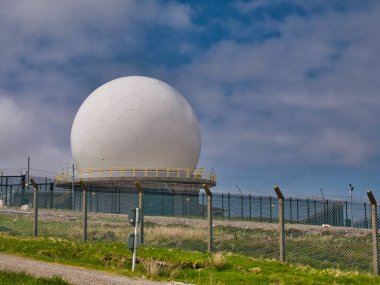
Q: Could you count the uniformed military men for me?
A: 0